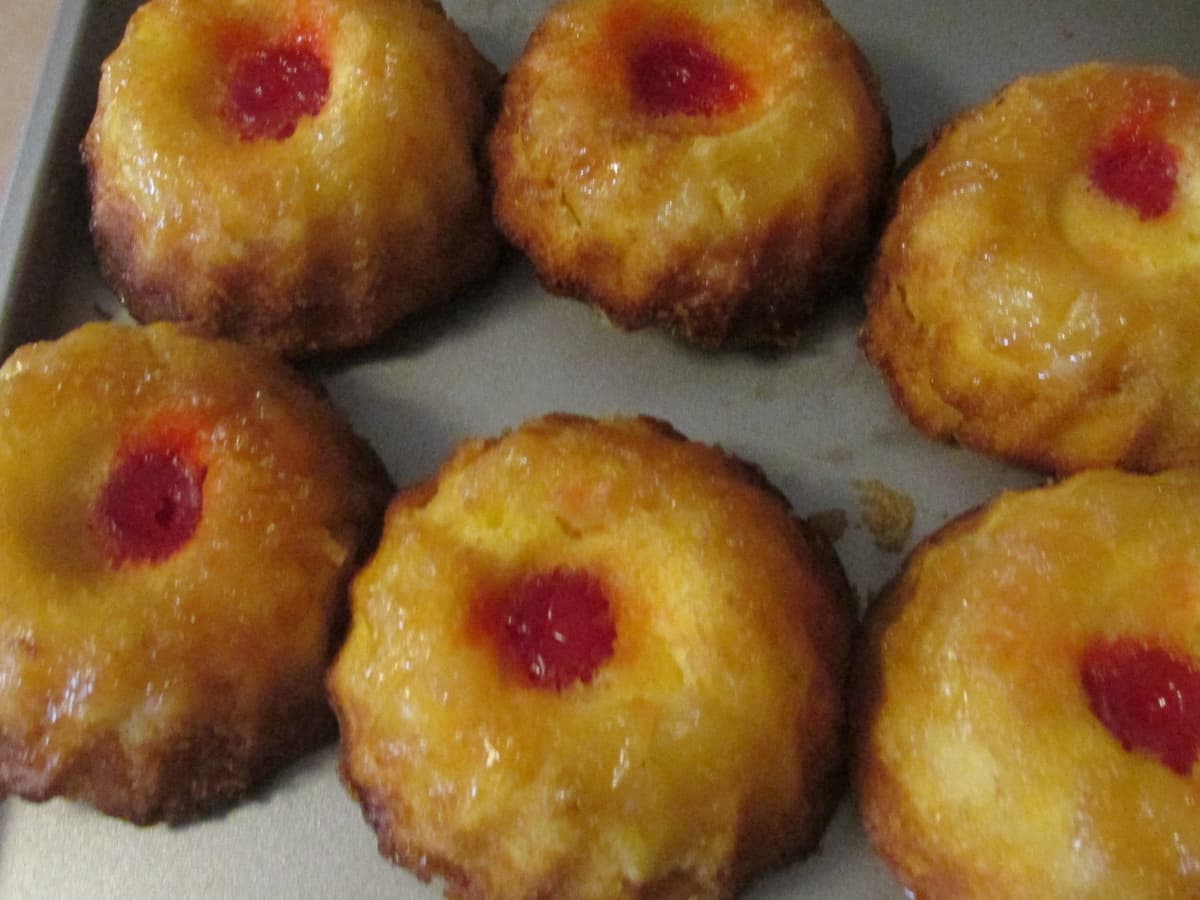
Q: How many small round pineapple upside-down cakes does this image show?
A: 6